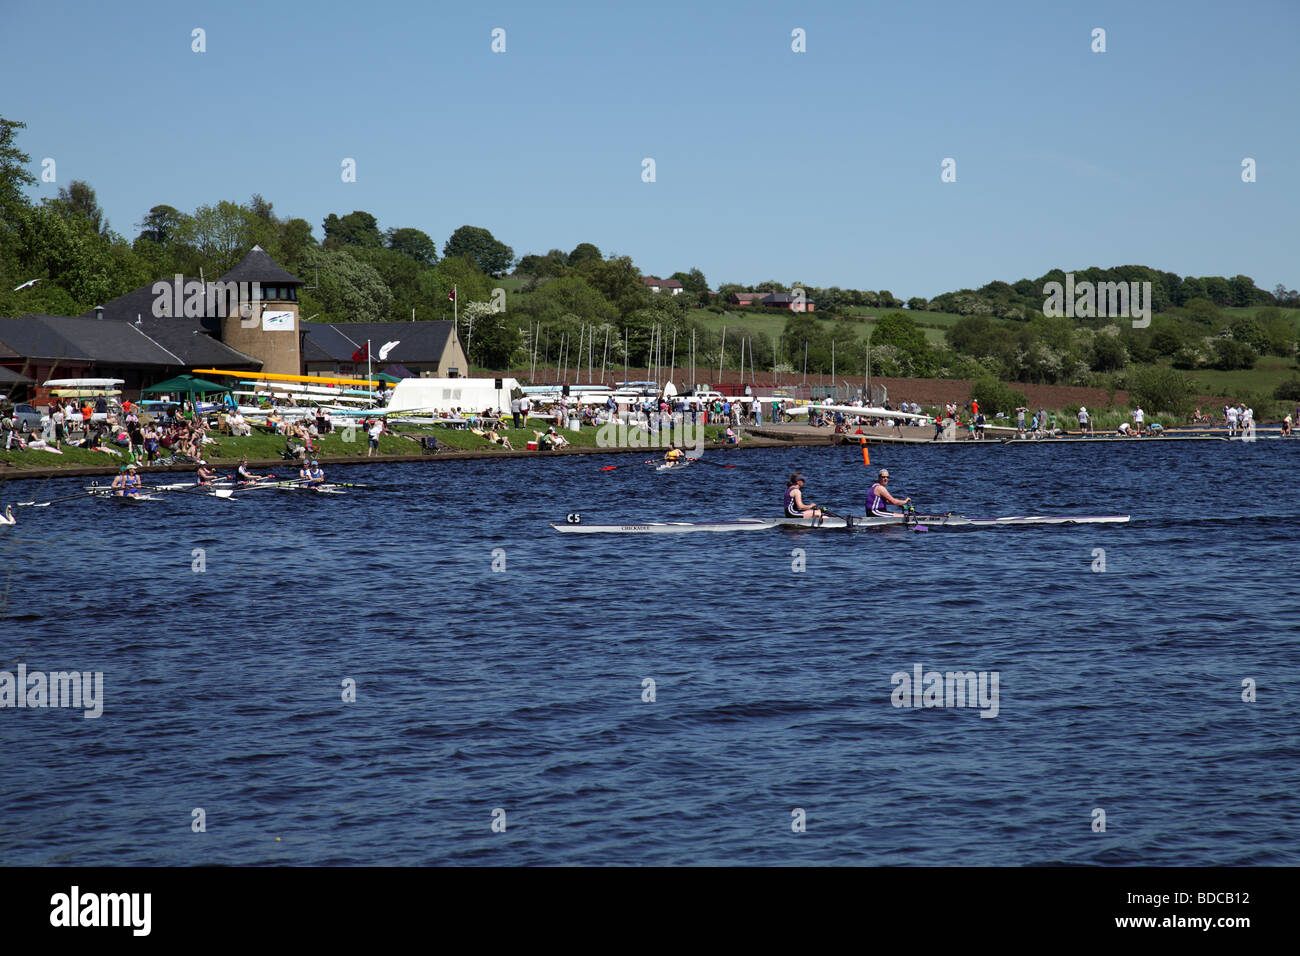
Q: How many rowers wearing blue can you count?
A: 4